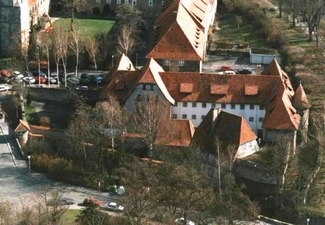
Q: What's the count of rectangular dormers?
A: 3